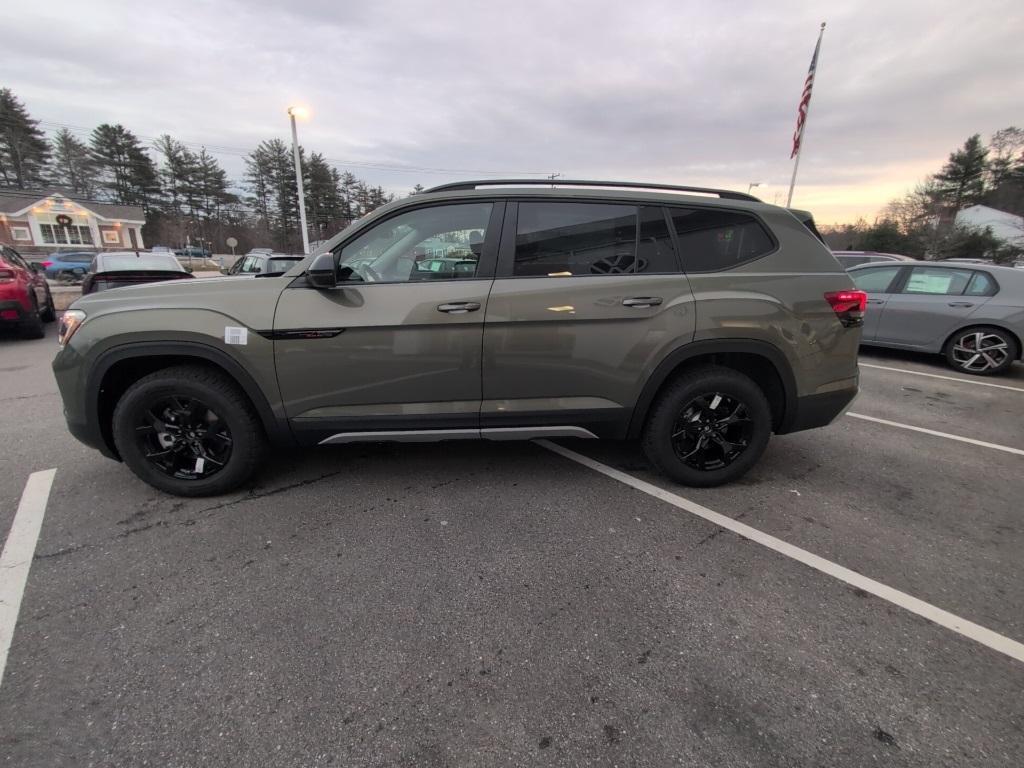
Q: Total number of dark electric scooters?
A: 0